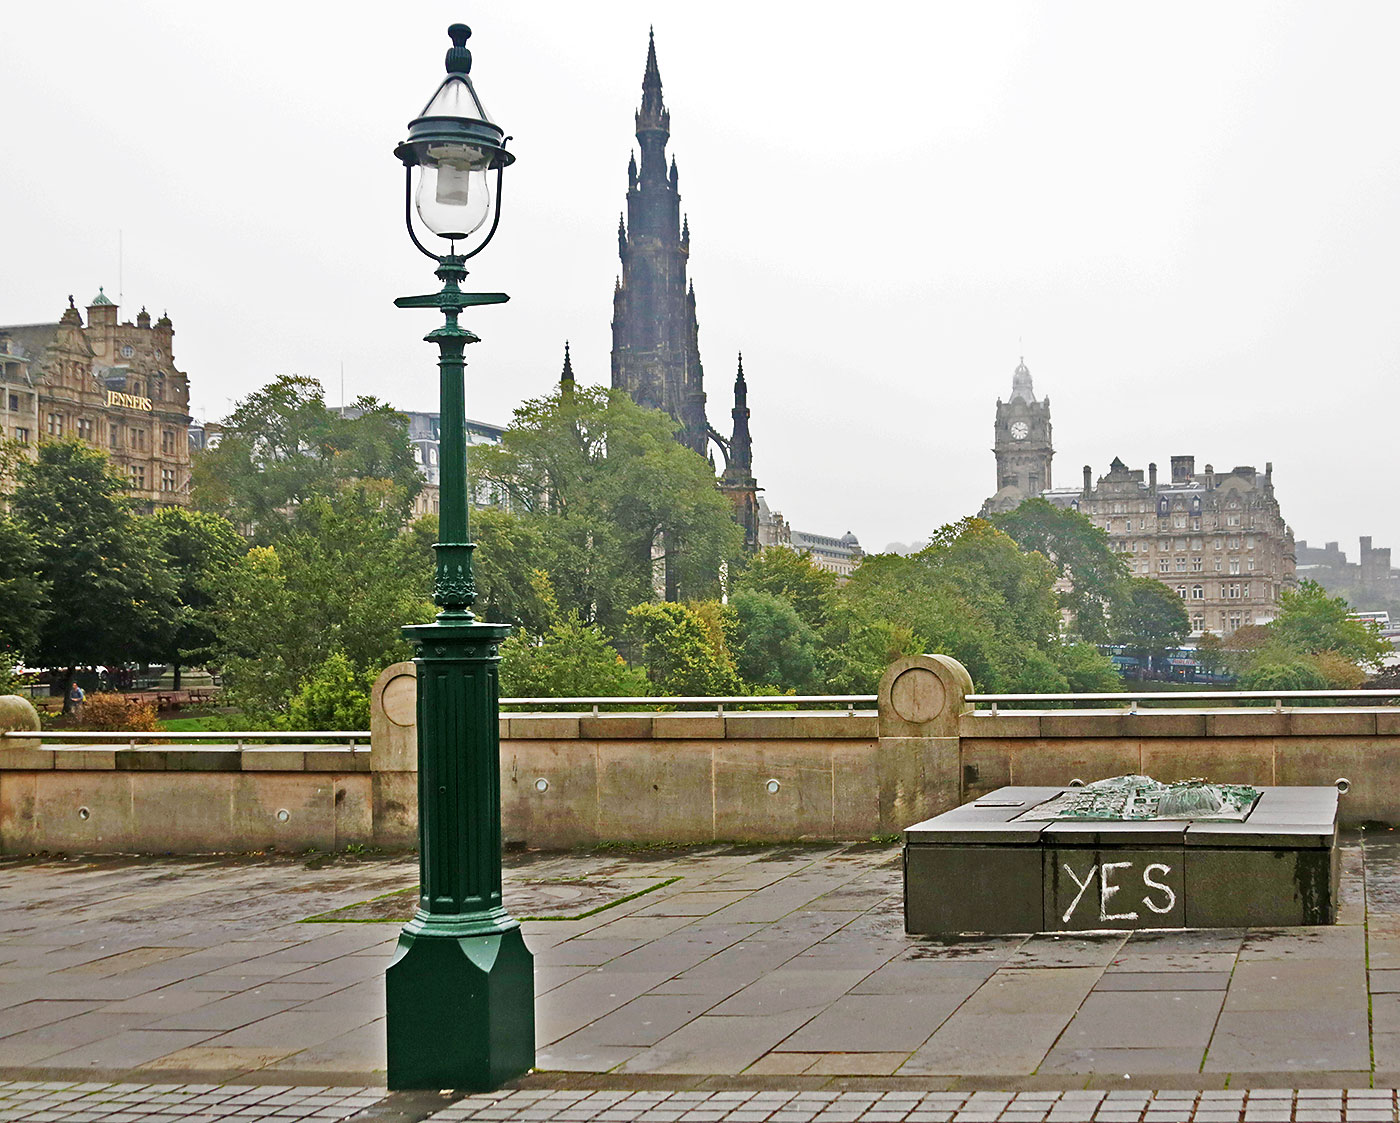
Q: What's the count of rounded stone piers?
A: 3